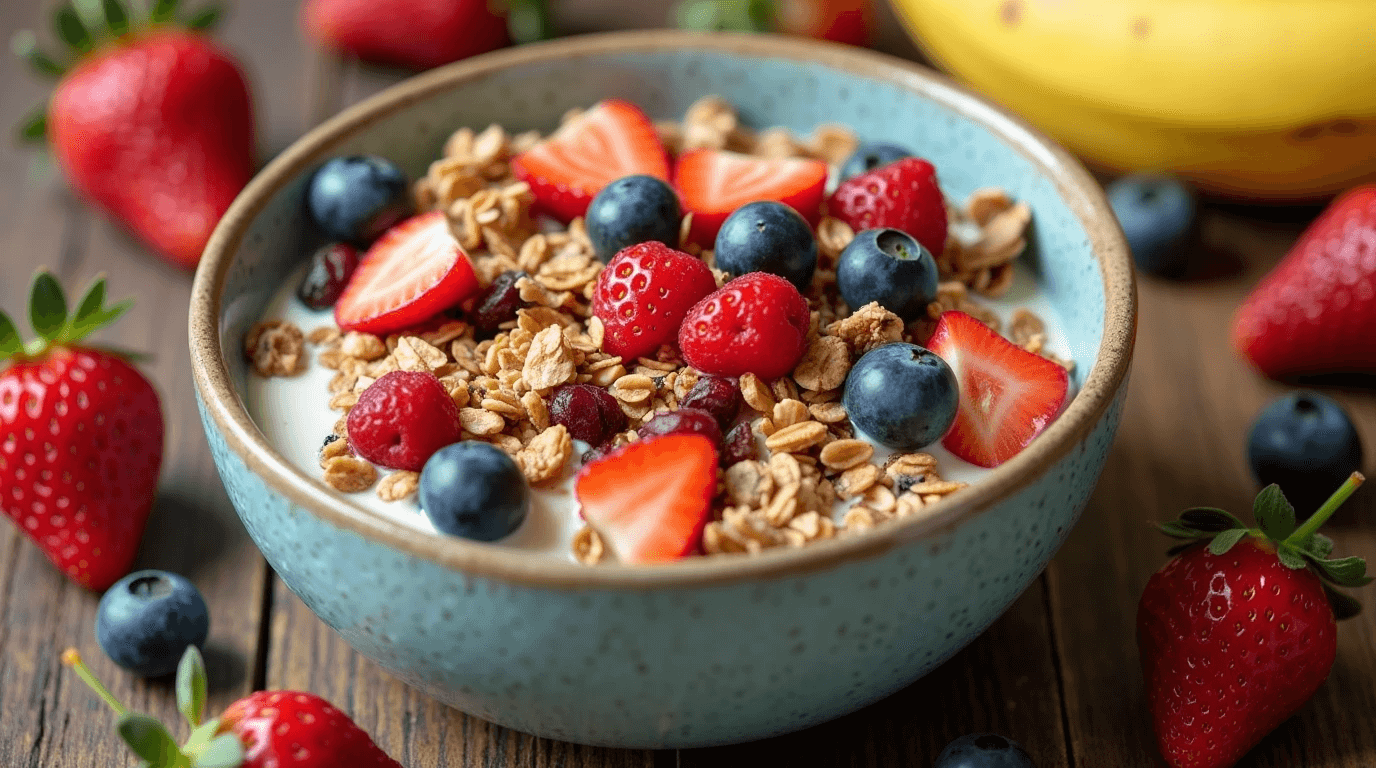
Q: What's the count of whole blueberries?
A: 11